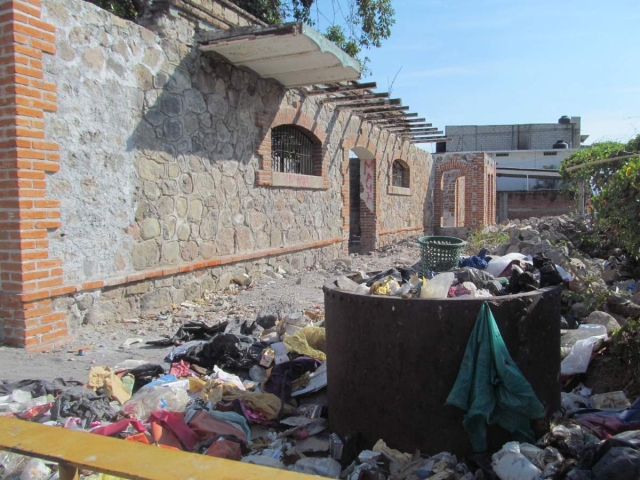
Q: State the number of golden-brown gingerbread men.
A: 0